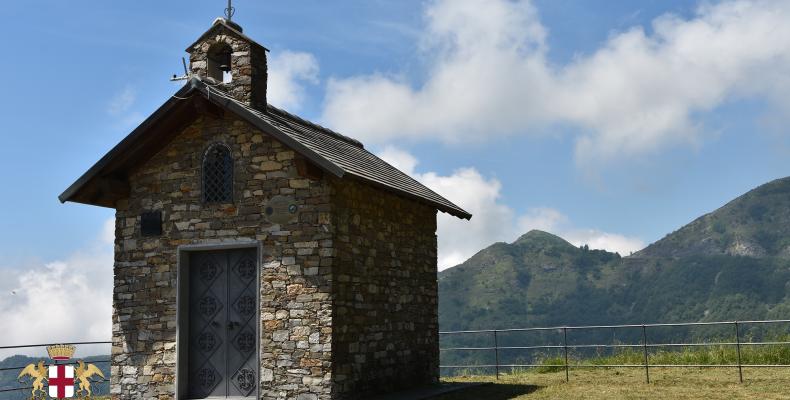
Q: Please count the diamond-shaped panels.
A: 8